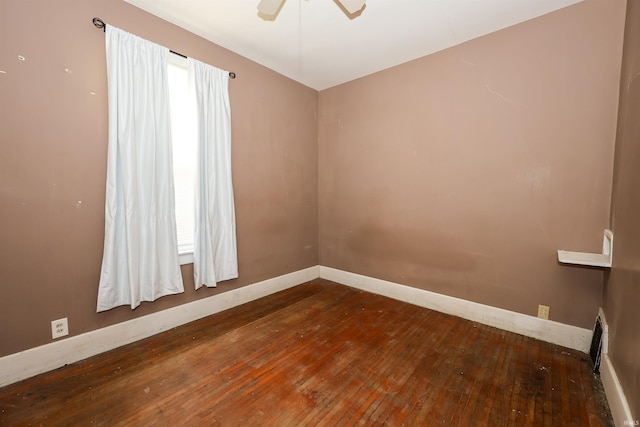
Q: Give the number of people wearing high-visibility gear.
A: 0